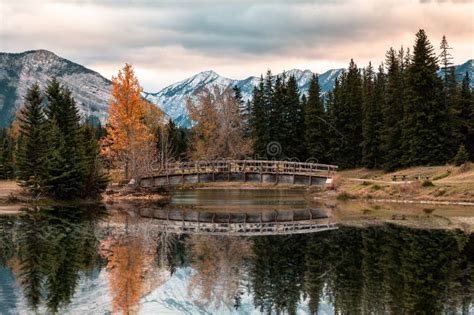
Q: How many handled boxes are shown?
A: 0